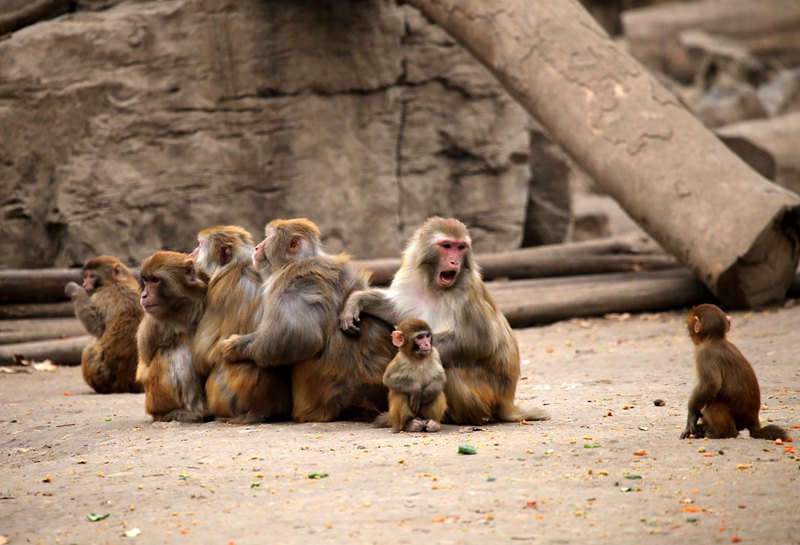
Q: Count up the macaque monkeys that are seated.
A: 7